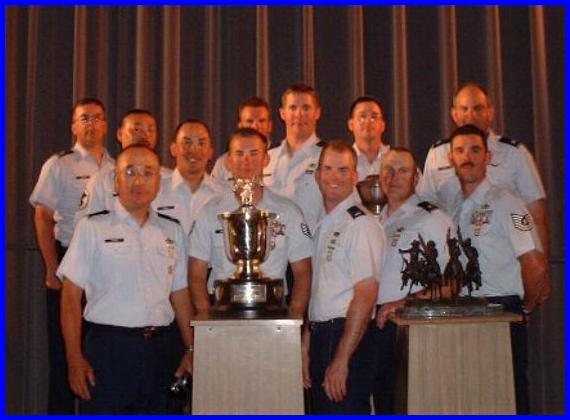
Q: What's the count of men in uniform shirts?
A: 12